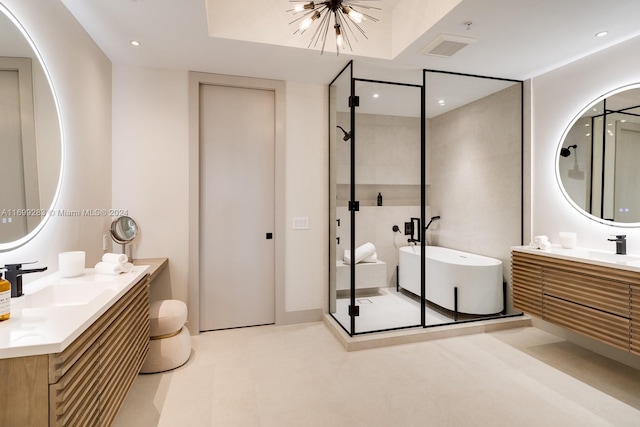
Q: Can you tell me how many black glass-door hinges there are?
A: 3